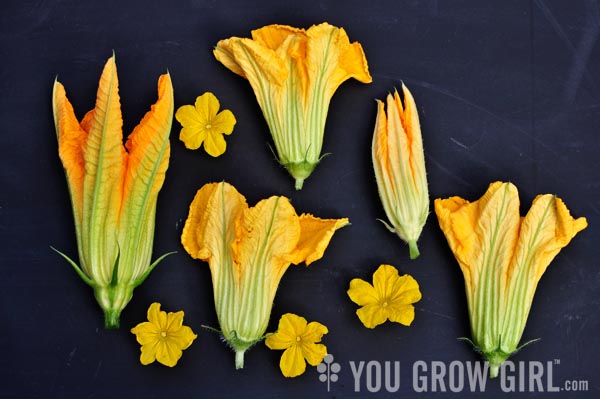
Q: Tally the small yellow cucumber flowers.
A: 4